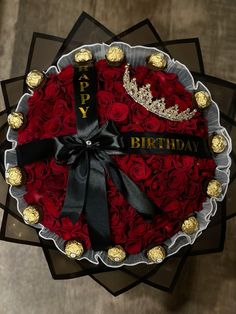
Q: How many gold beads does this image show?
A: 14